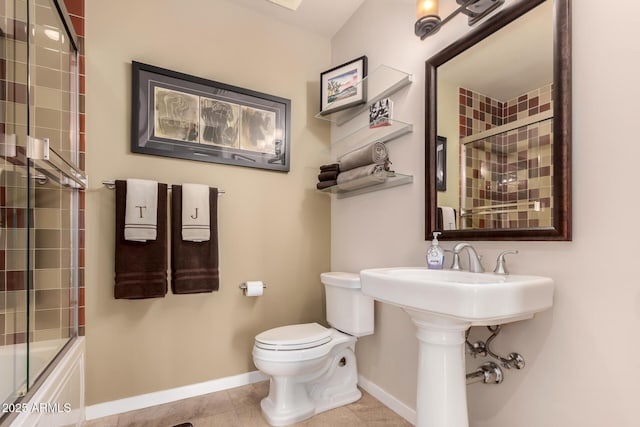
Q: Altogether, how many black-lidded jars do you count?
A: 0